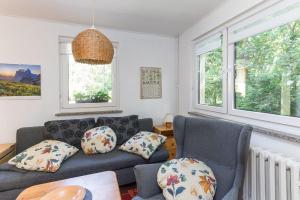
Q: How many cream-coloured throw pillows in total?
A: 4